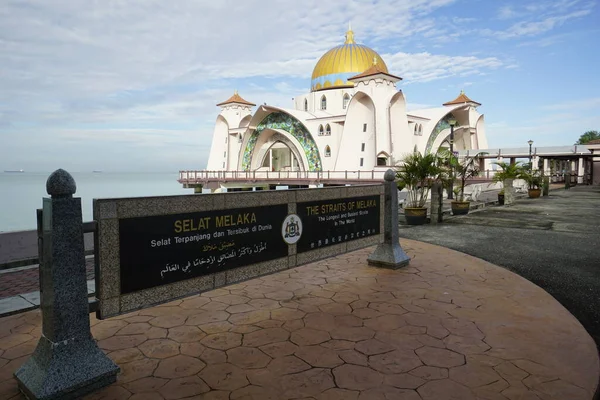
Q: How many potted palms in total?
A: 4